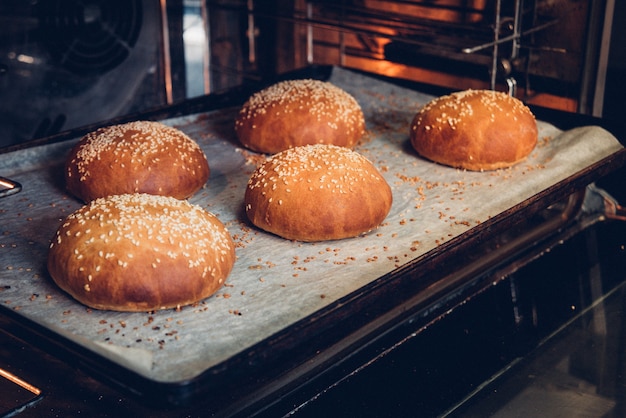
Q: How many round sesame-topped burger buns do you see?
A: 5